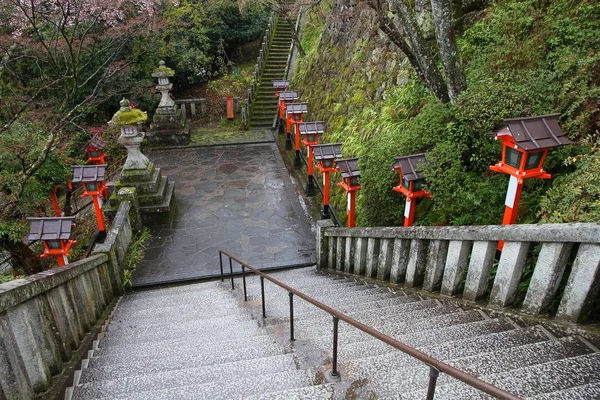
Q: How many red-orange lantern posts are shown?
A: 11